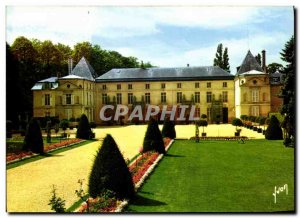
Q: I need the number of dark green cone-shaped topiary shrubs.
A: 6